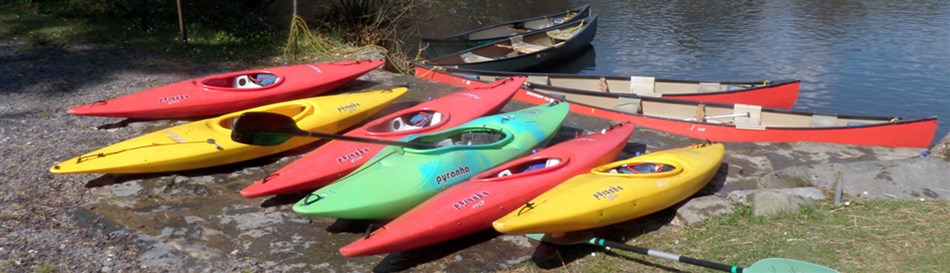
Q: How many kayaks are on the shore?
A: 6